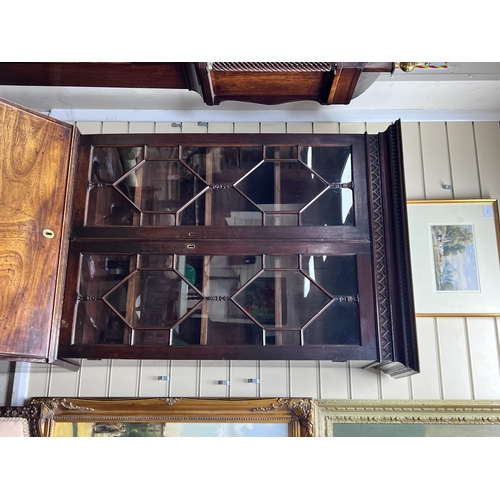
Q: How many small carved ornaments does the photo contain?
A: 6